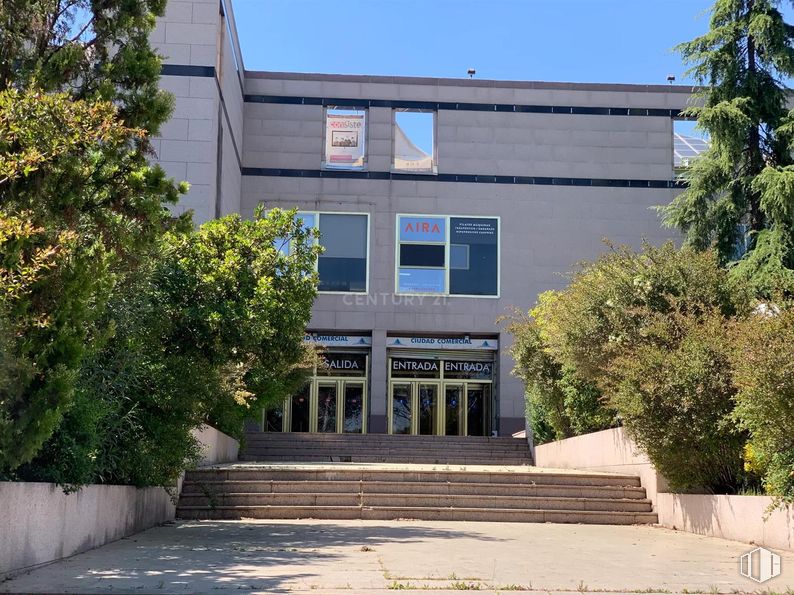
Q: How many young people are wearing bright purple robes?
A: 0